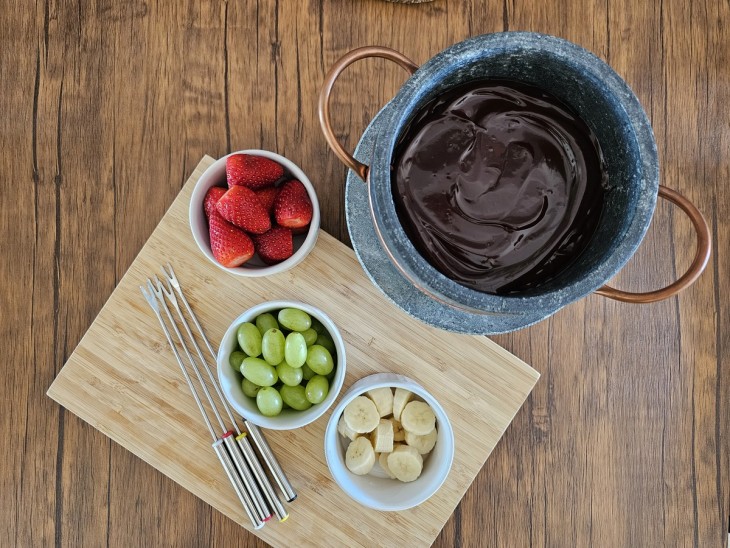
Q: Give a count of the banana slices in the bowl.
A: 11